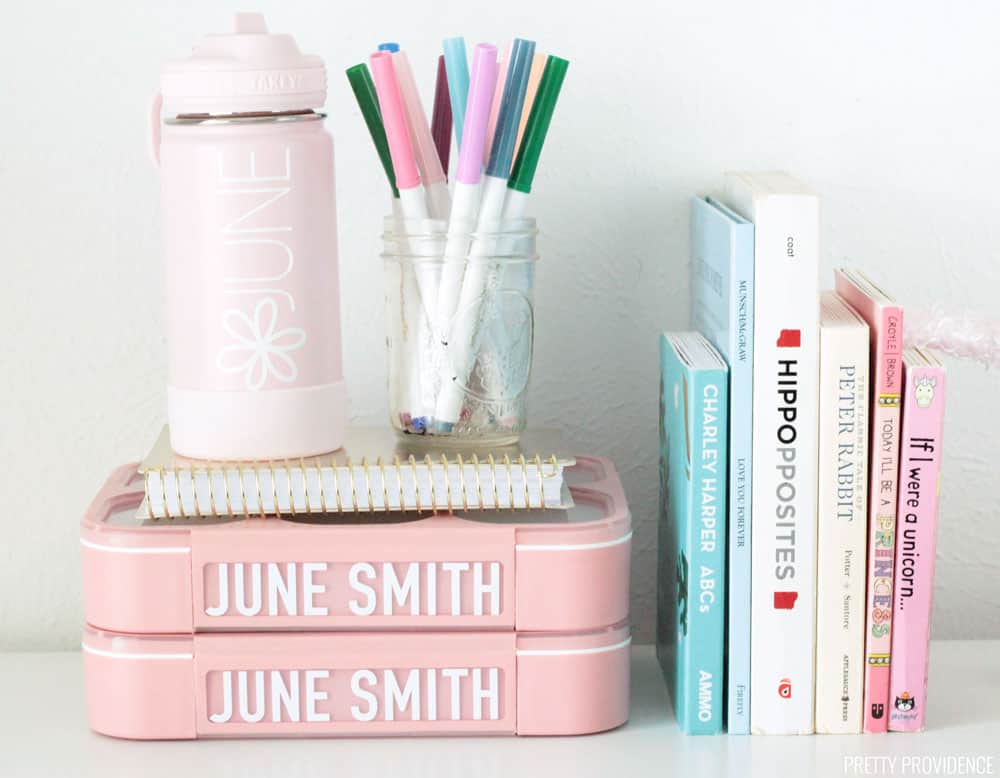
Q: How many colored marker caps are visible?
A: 11